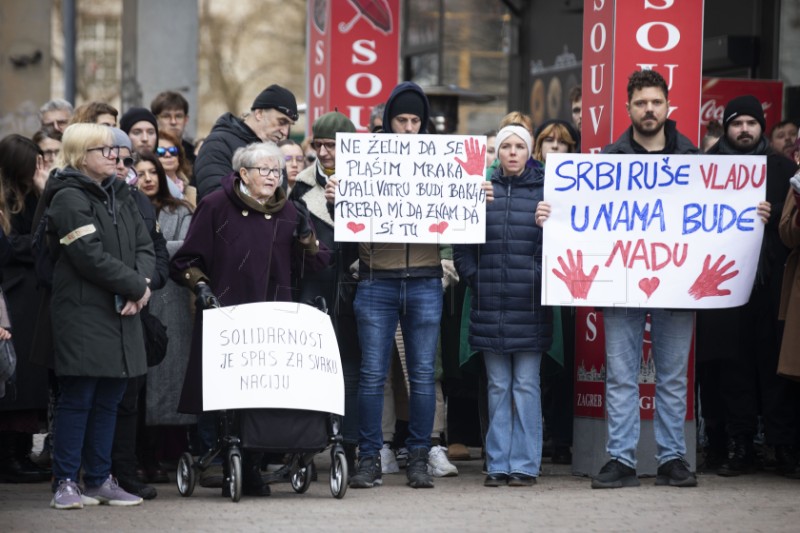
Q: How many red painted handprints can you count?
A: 3